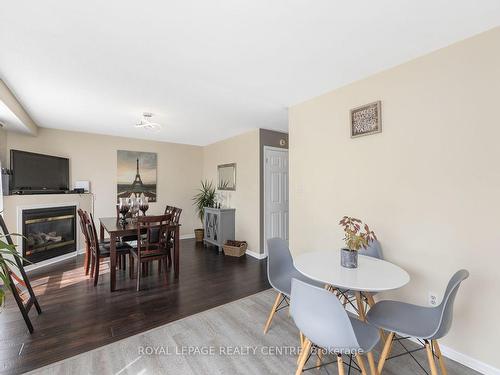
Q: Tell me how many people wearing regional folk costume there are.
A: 0